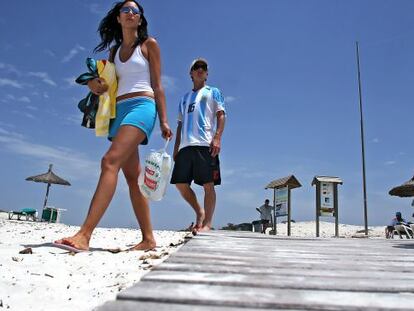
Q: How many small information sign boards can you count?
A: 2